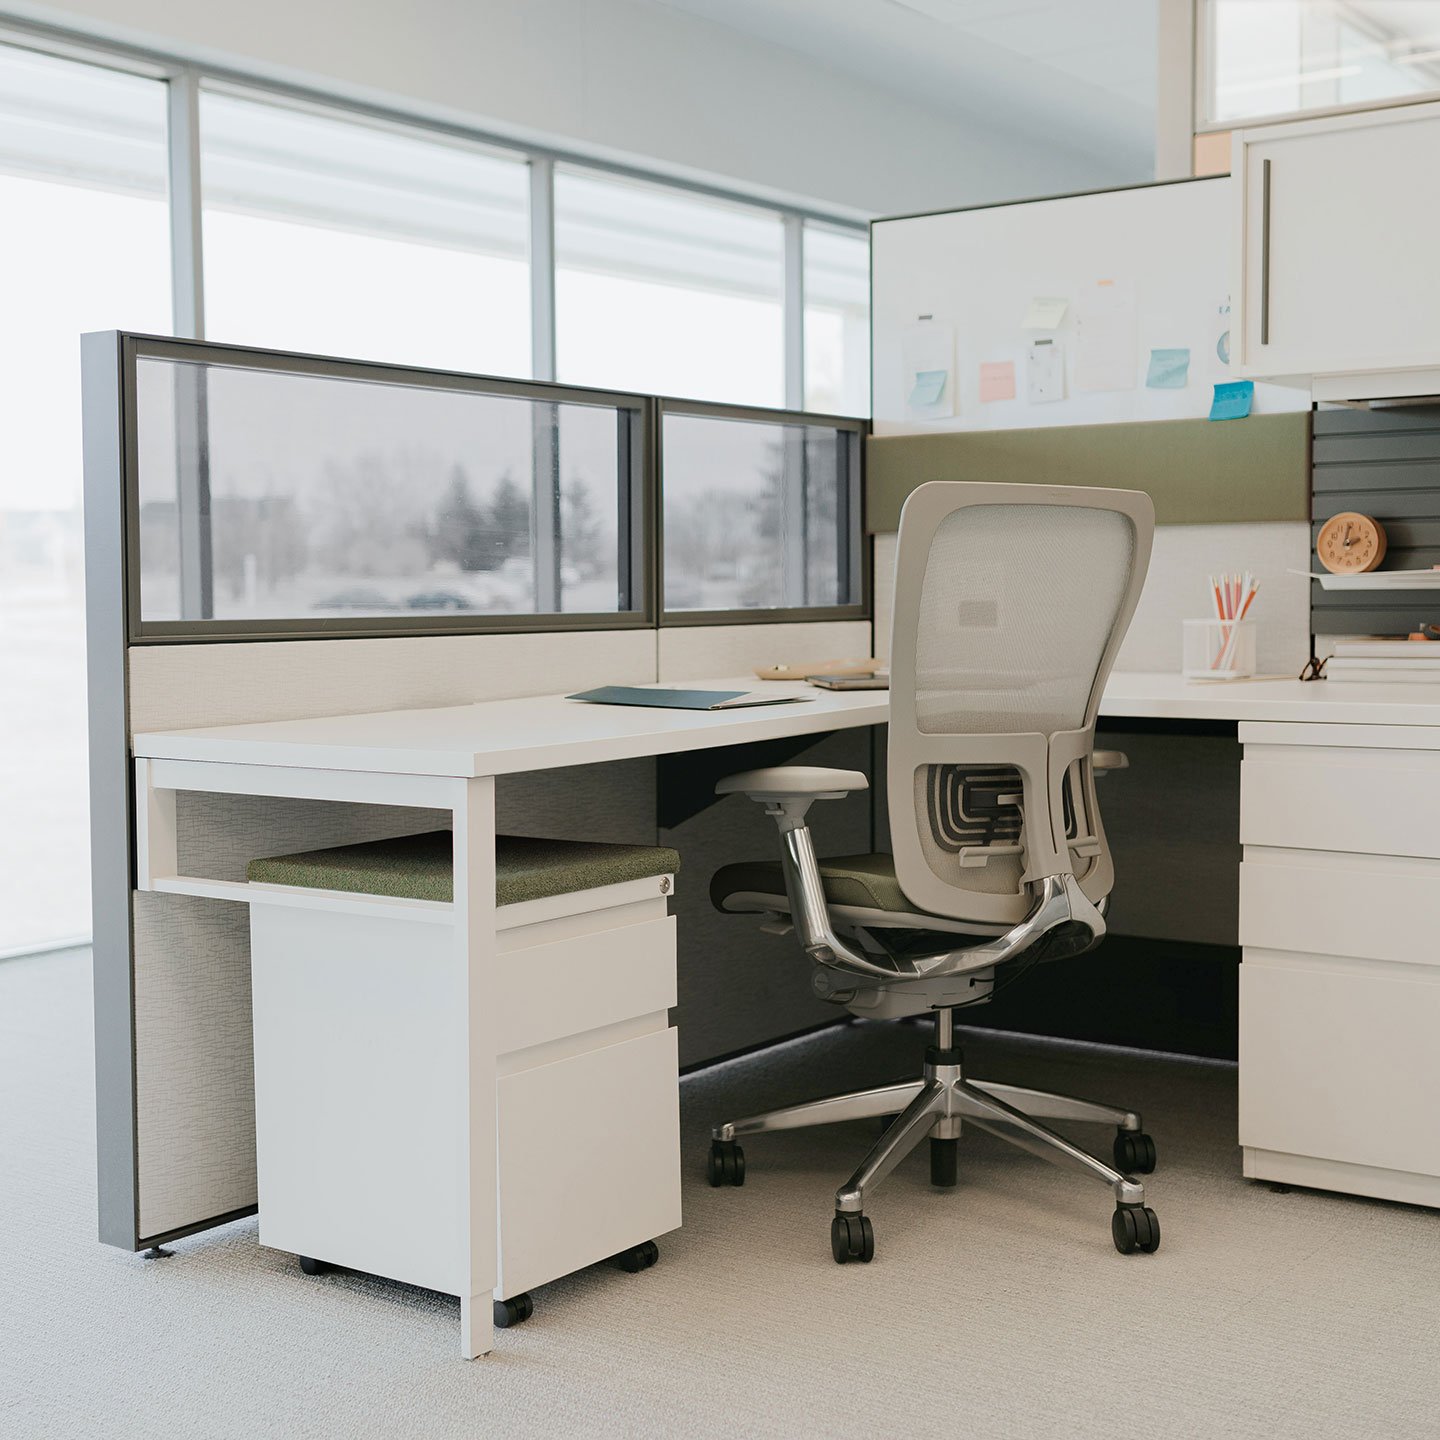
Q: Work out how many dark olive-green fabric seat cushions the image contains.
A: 2